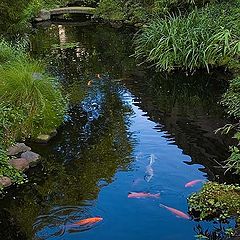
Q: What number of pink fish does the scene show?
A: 3